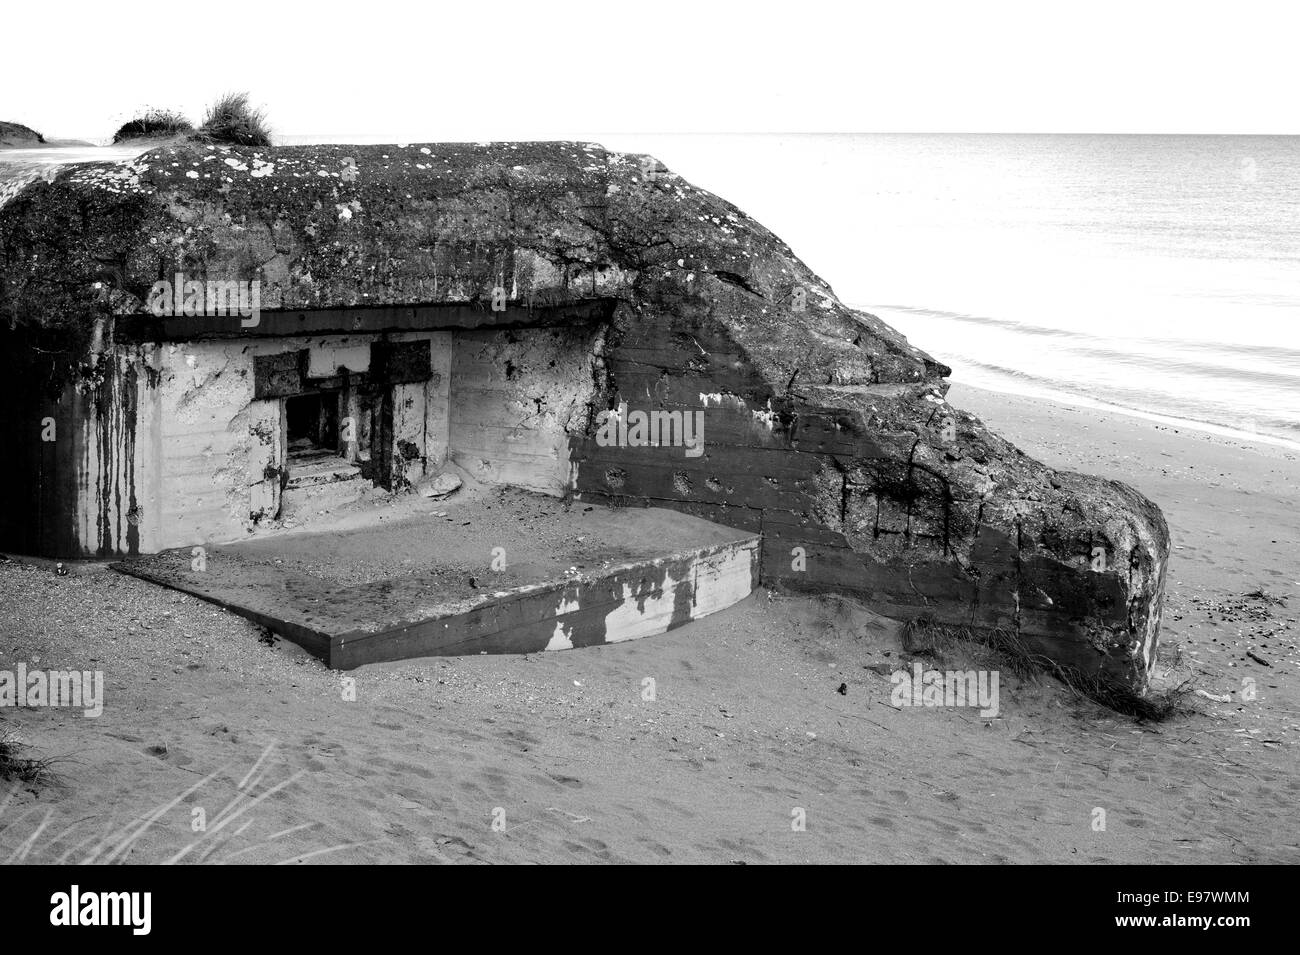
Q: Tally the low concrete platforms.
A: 1